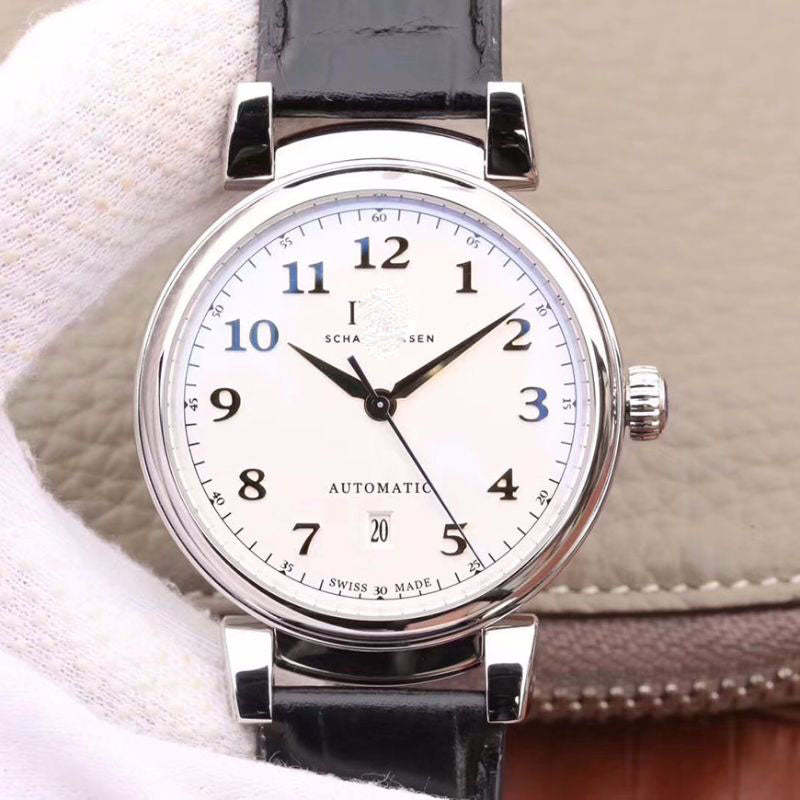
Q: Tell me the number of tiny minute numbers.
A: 12